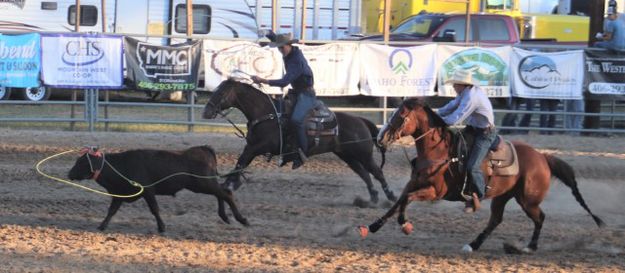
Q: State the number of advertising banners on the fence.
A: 9